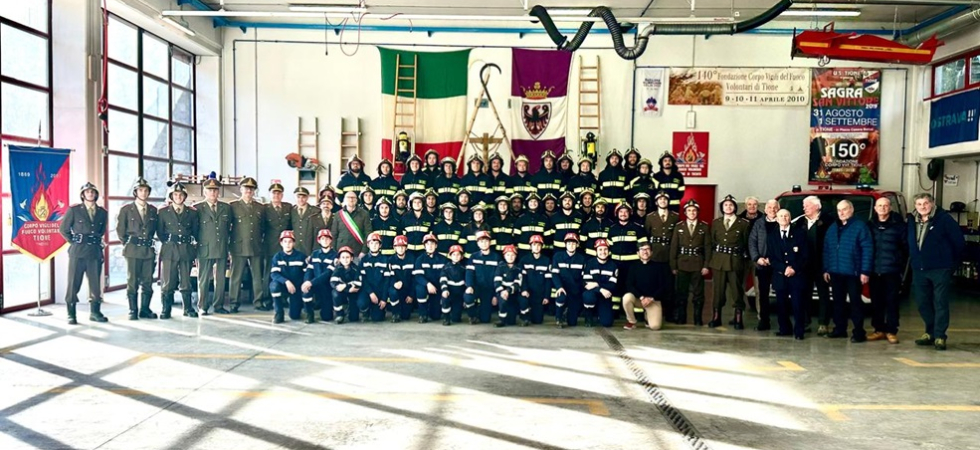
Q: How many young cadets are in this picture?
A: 12